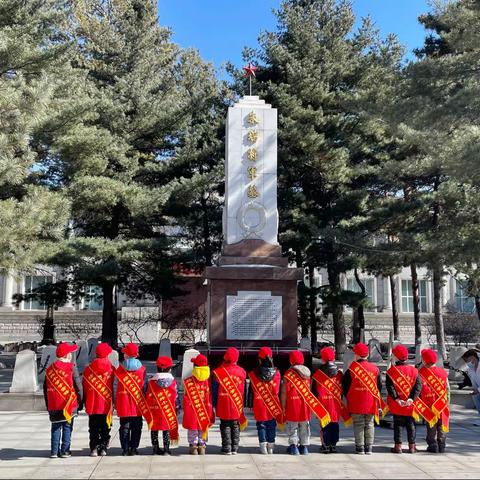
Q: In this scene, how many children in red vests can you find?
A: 12